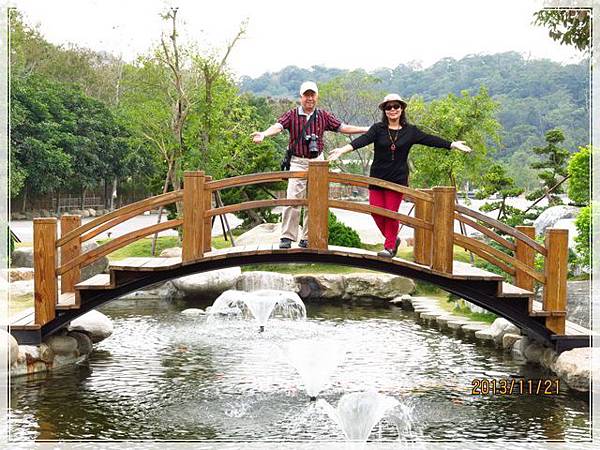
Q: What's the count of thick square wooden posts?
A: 9